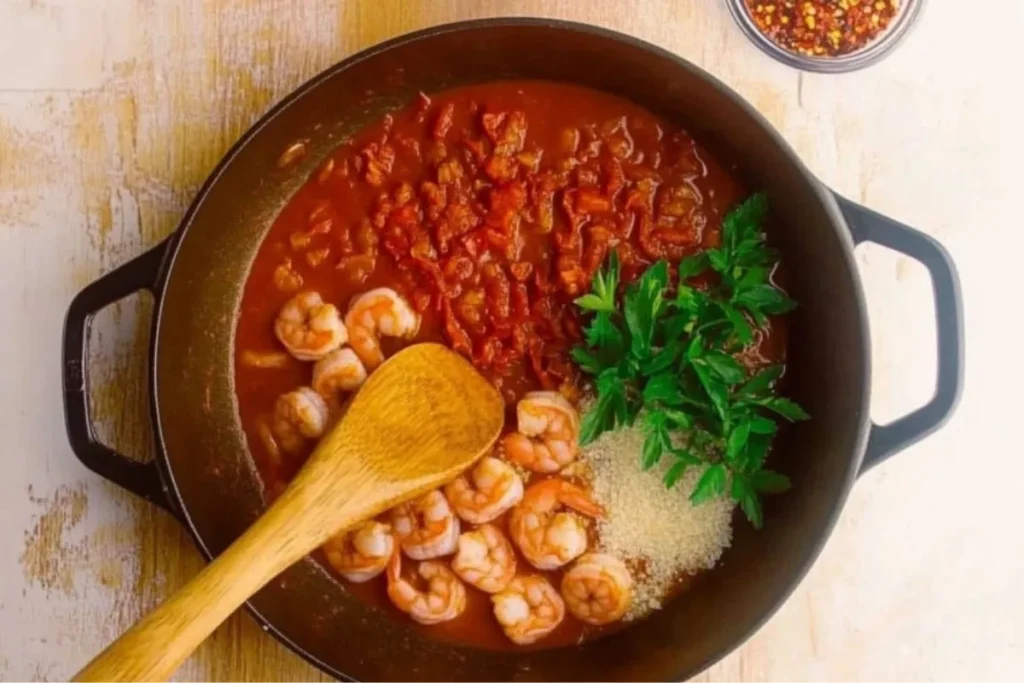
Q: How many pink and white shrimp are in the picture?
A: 13